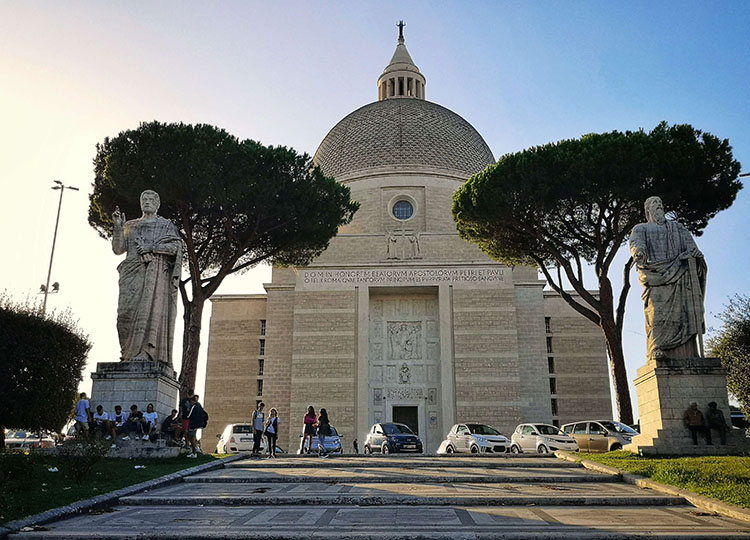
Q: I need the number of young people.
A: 12